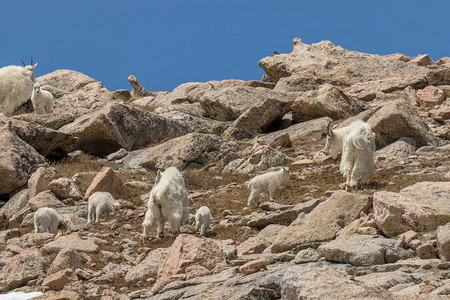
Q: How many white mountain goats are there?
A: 8